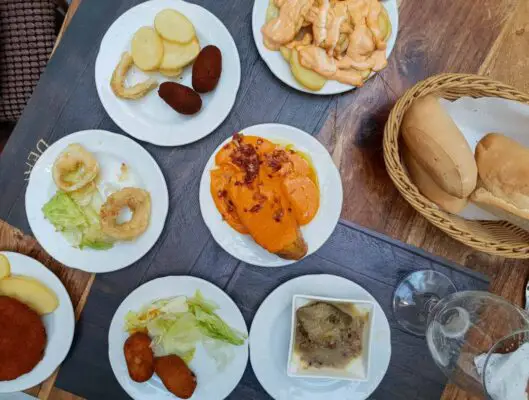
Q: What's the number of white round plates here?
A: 7